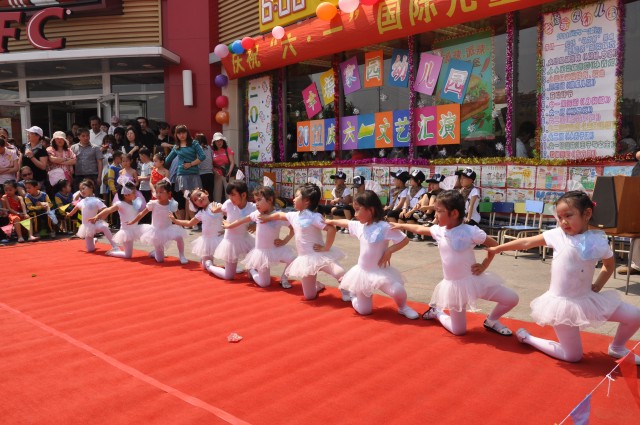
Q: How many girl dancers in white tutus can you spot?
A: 10